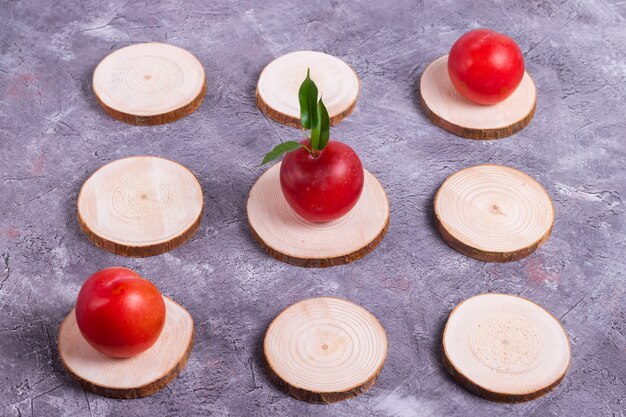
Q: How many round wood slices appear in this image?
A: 9